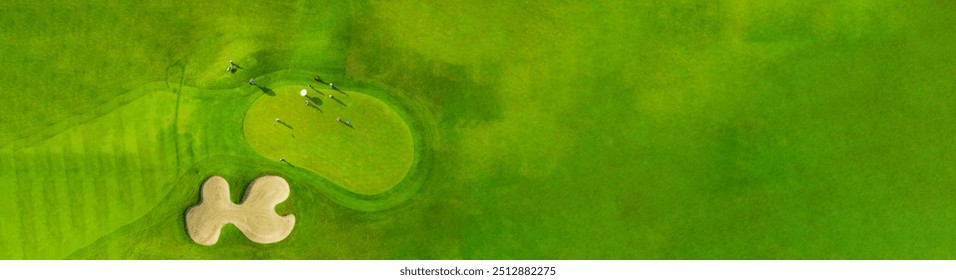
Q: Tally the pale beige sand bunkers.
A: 1